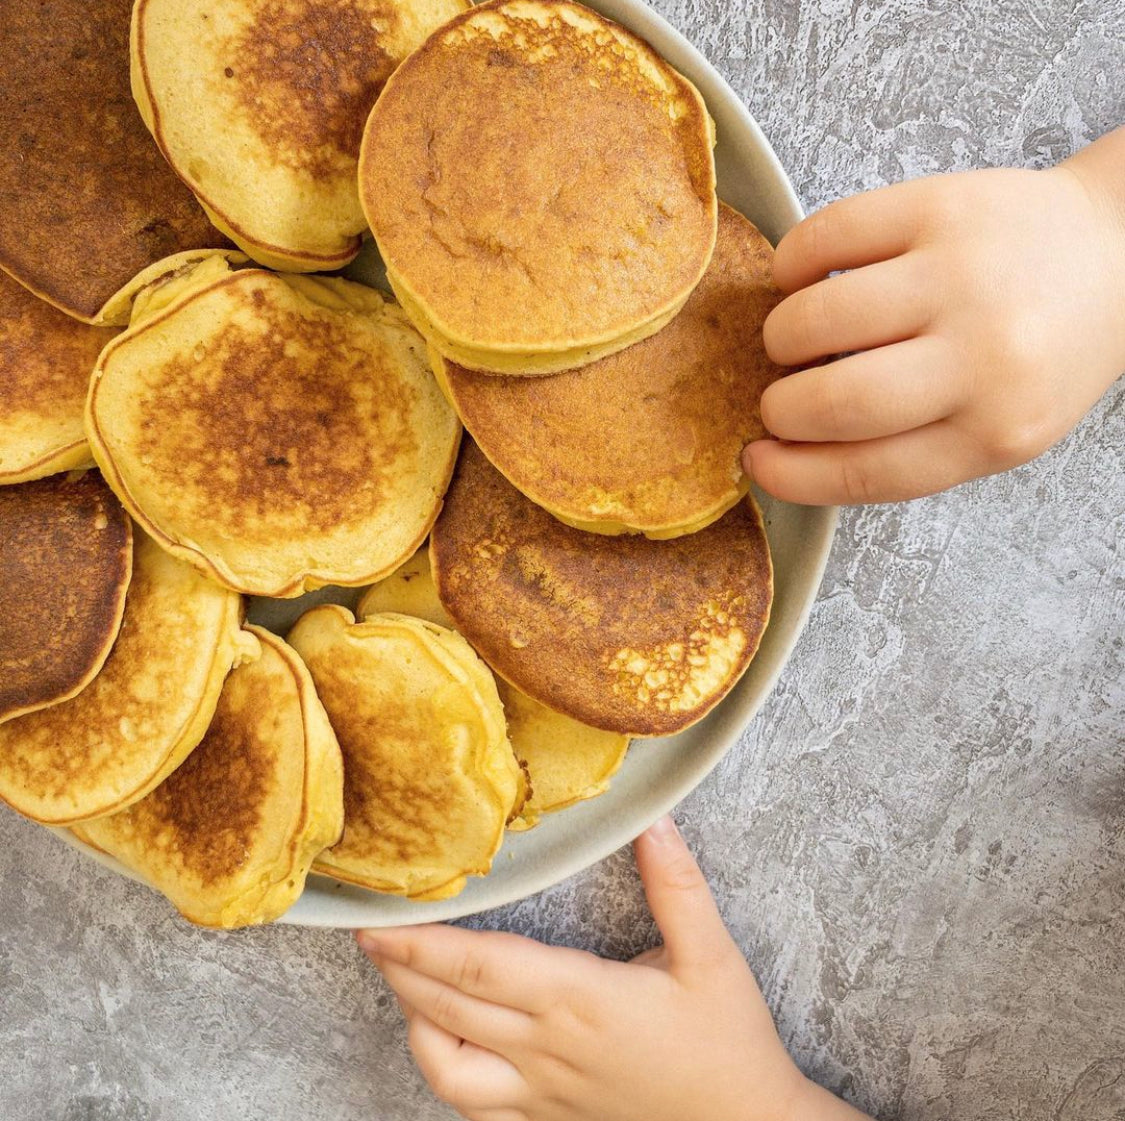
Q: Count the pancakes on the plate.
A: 12